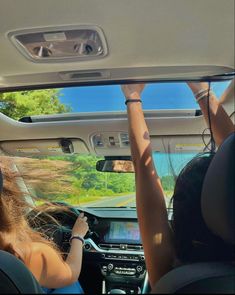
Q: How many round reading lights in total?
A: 2